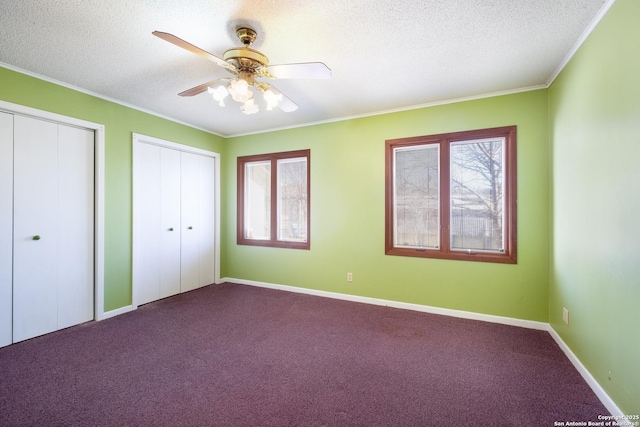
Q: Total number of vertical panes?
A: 4